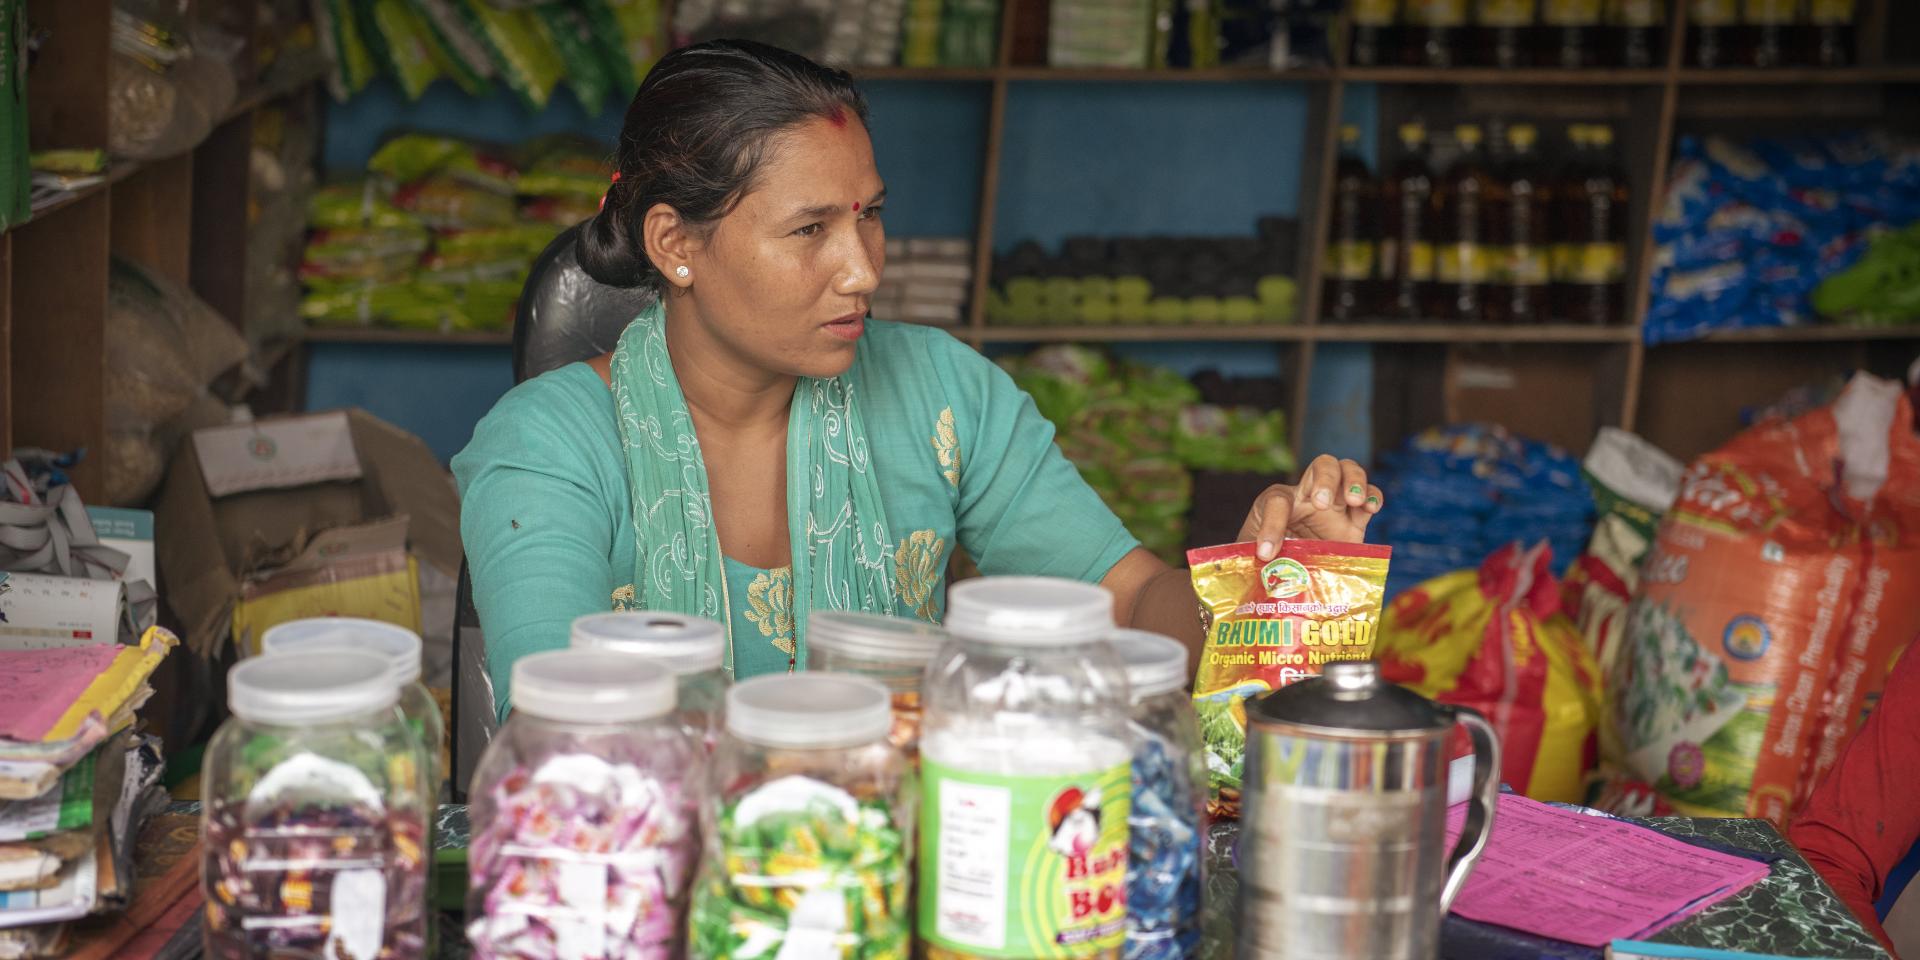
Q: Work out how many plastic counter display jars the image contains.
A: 8